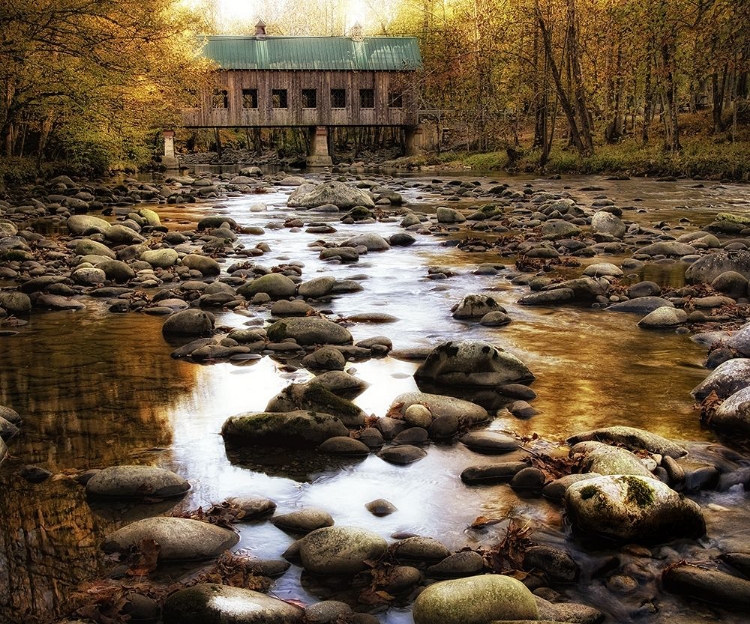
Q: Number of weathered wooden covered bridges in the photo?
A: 1